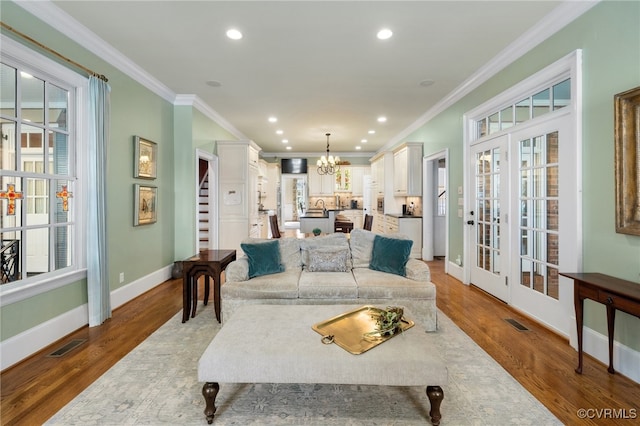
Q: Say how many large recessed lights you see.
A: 2